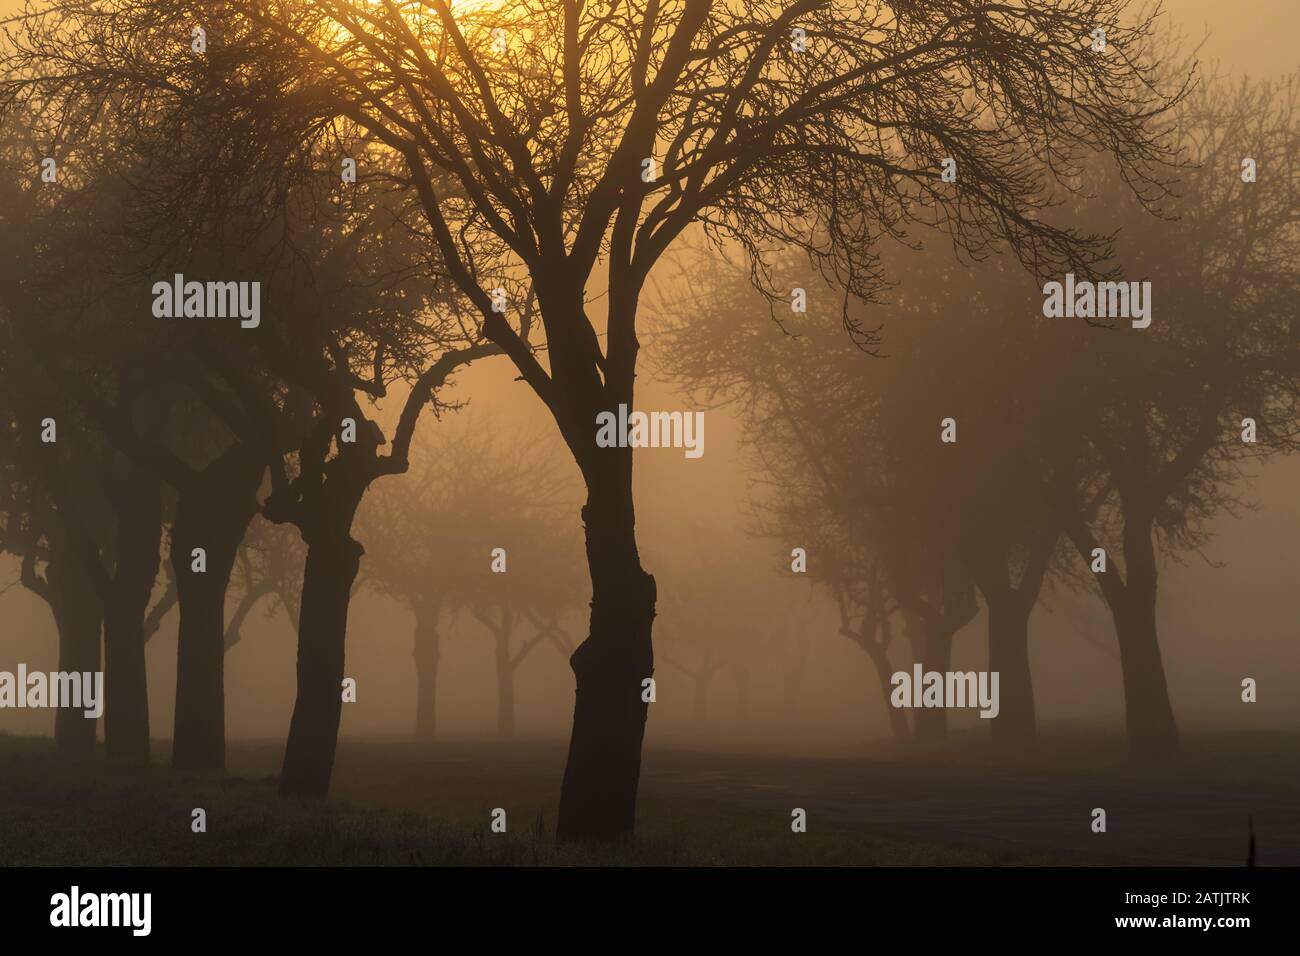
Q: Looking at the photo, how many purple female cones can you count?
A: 0